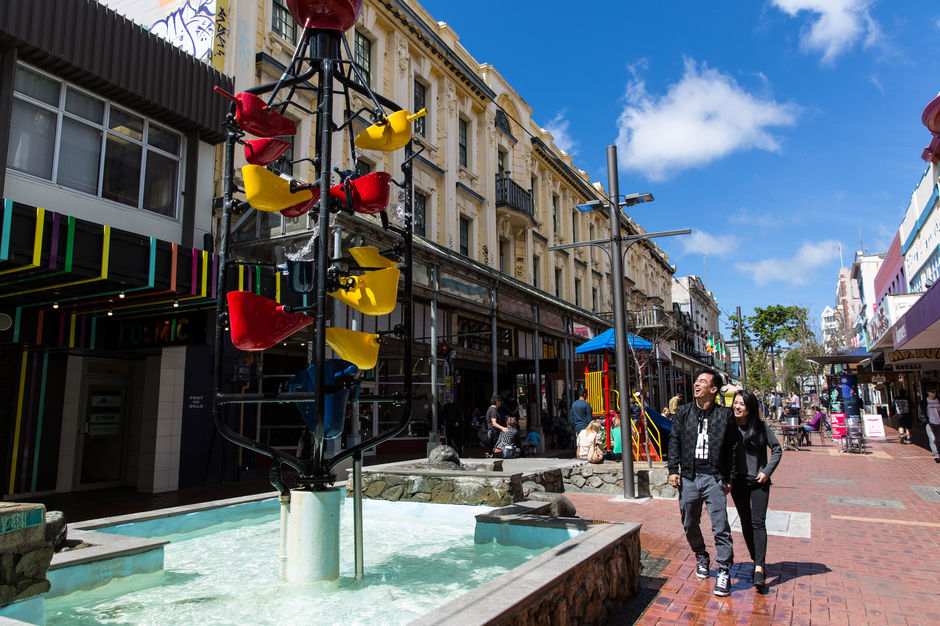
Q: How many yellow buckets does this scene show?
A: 5